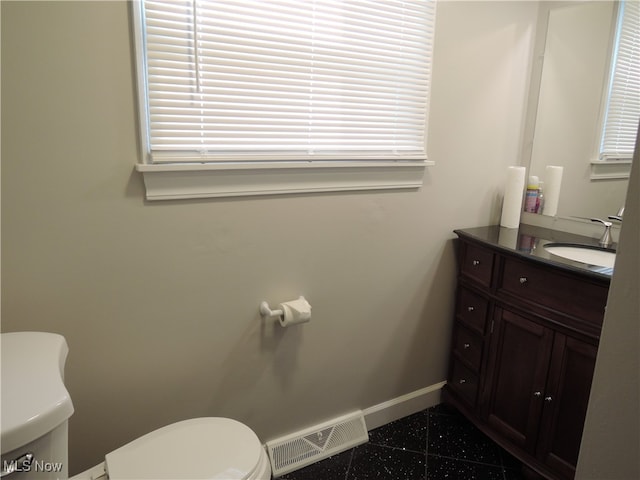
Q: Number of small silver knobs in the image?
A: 7